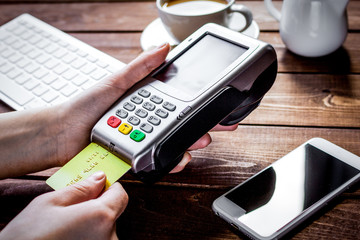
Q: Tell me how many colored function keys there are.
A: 3